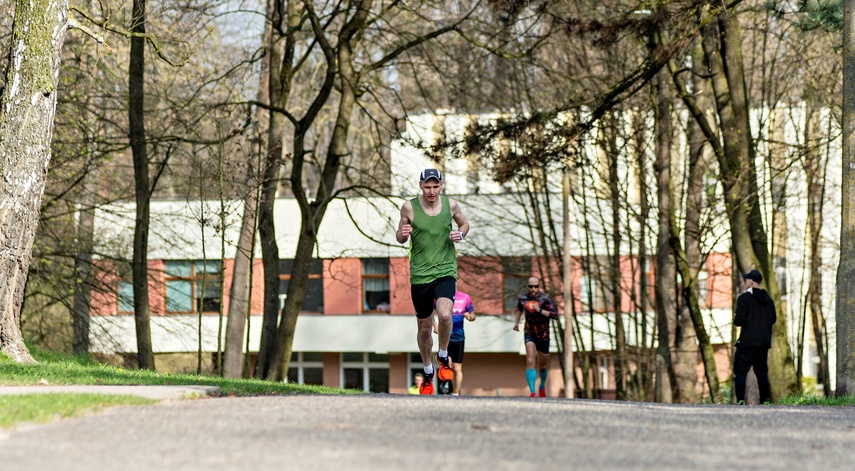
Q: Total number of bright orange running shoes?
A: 2